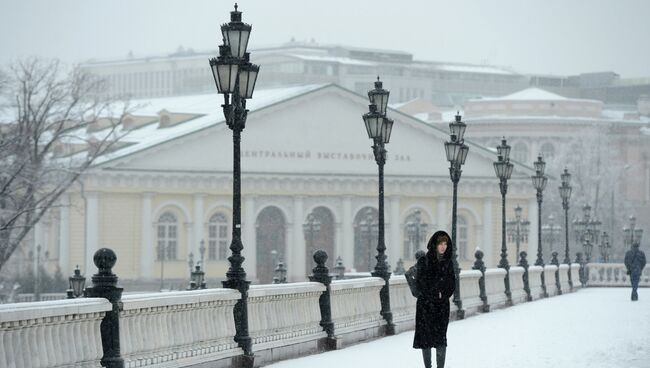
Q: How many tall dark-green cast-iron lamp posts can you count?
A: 6